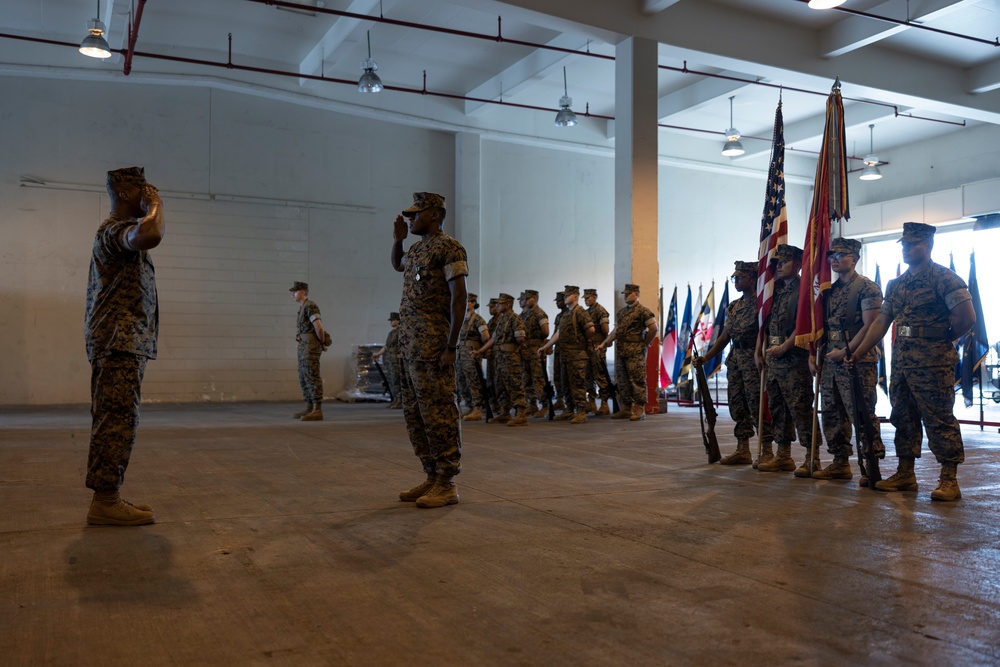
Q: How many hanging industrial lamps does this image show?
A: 6